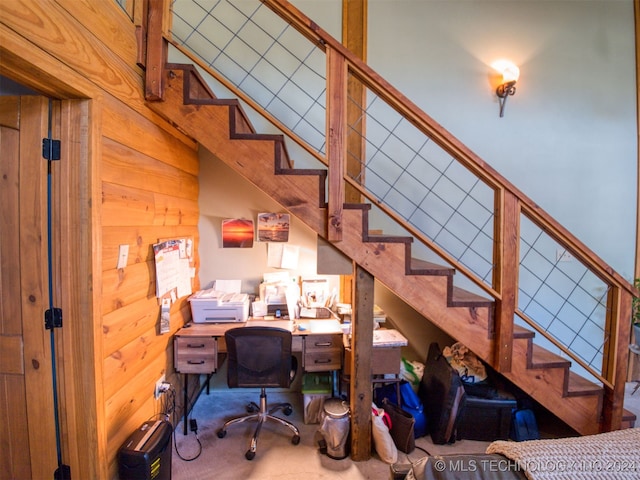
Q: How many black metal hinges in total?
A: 3